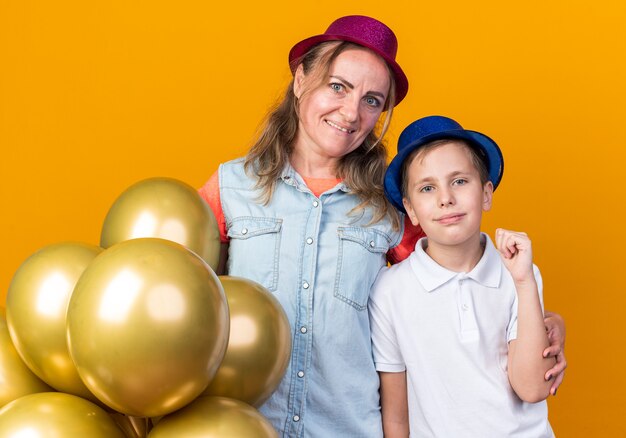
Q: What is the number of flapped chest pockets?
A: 2